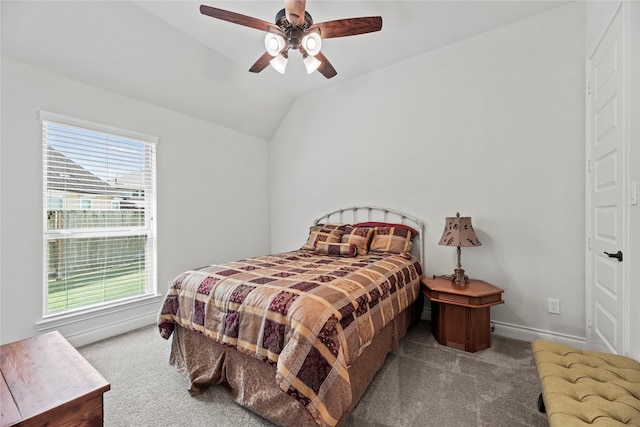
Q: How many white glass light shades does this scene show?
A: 4